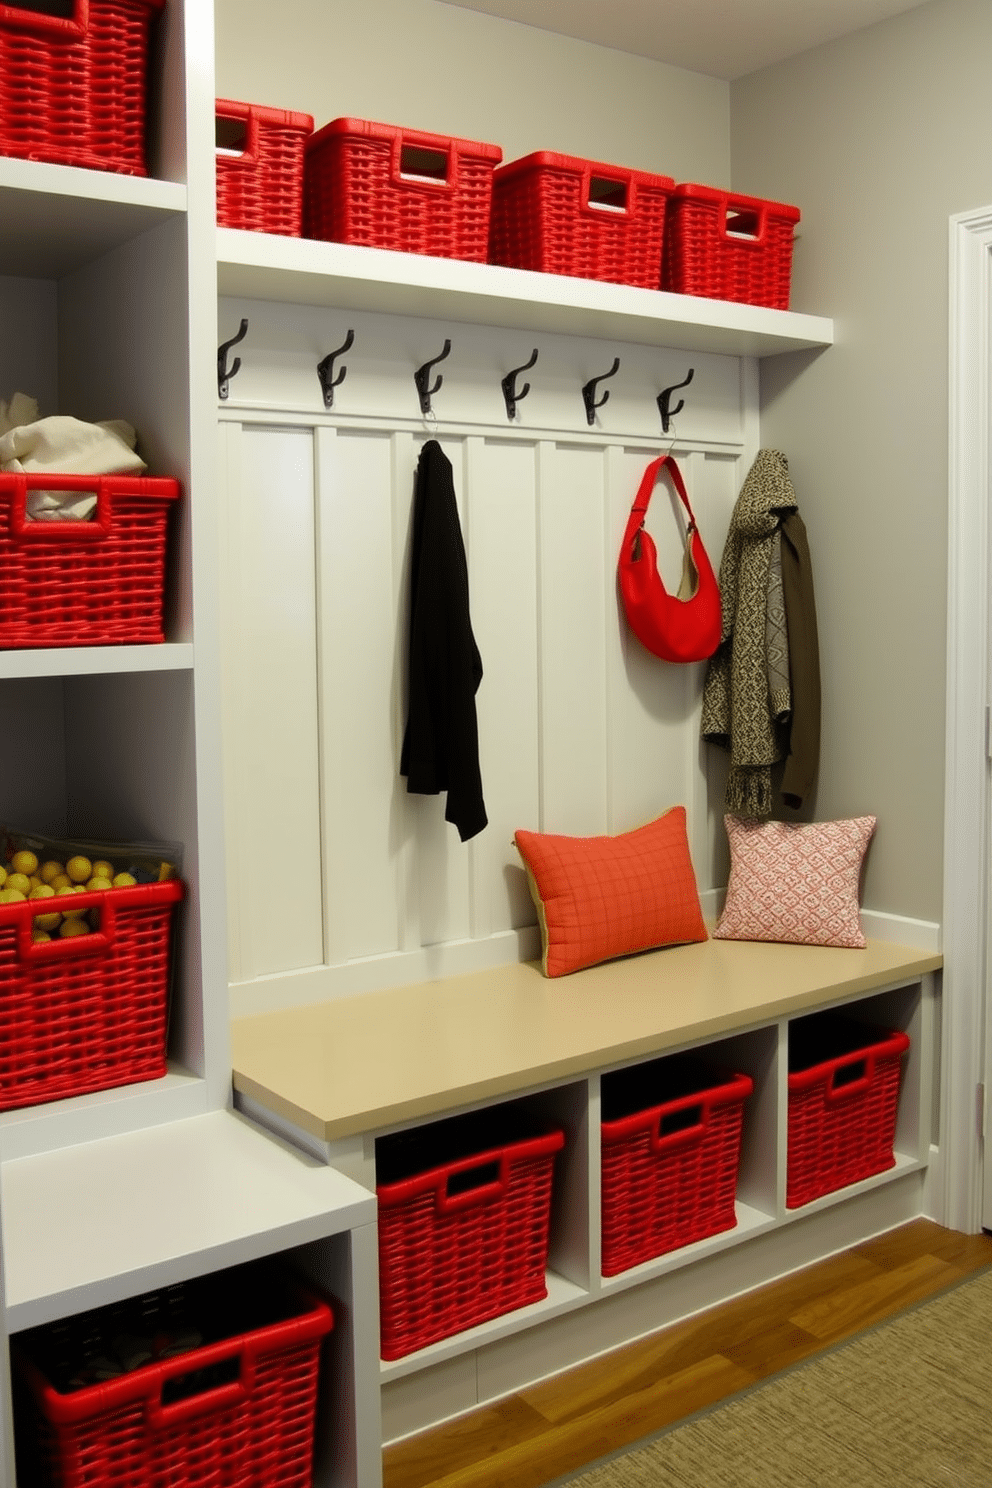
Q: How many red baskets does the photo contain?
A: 11